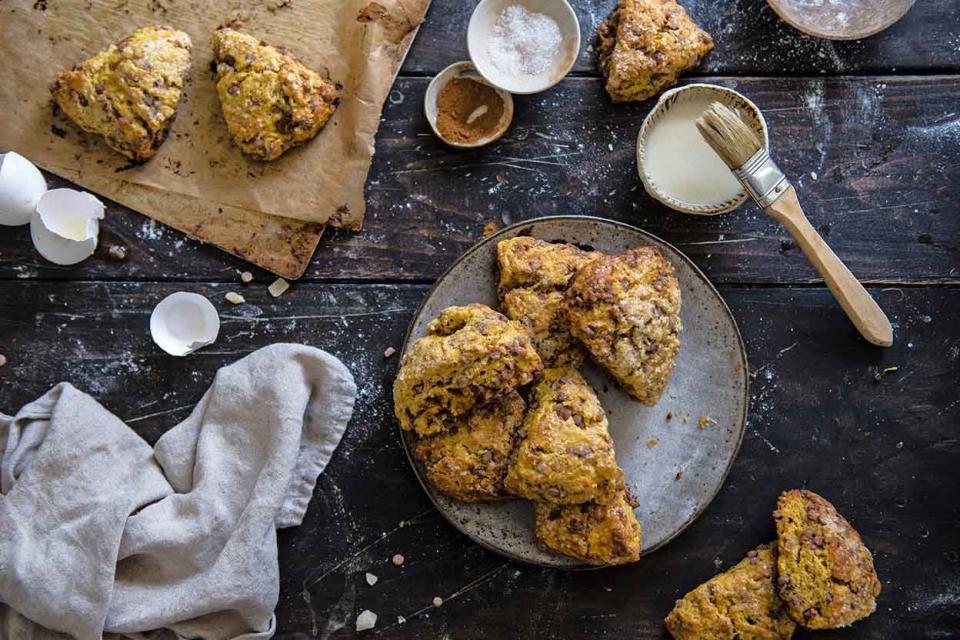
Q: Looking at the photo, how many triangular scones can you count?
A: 11